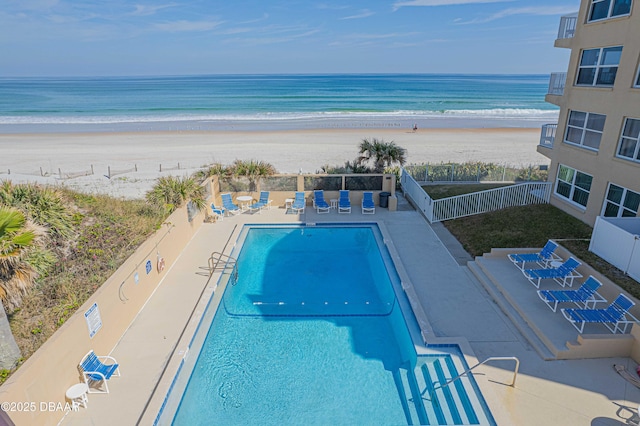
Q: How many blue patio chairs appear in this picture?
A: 12